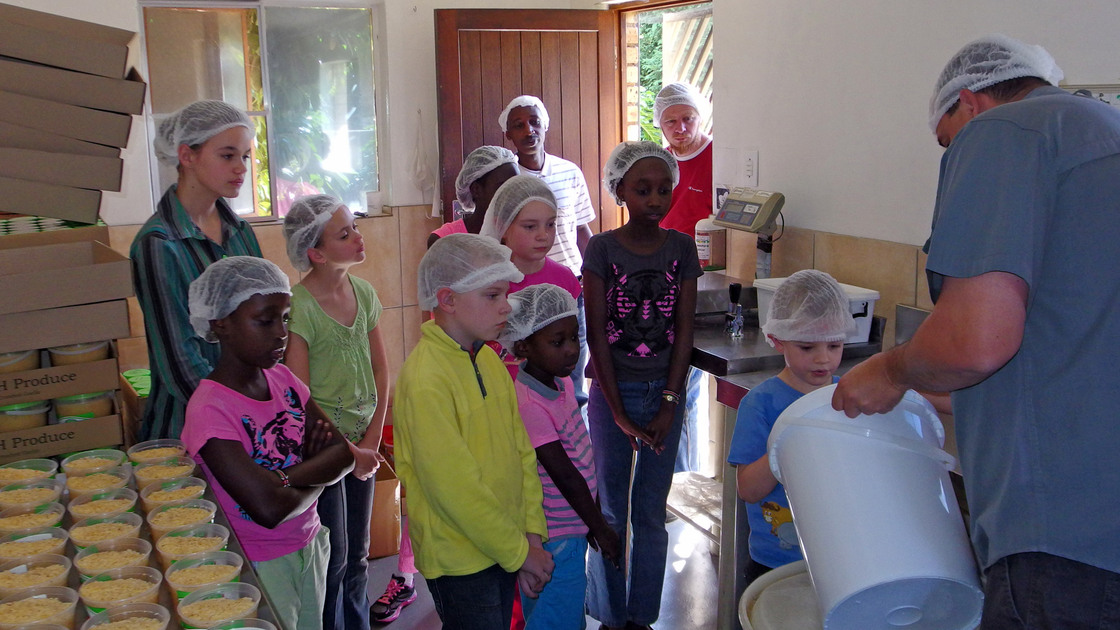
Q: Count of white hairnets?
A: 12